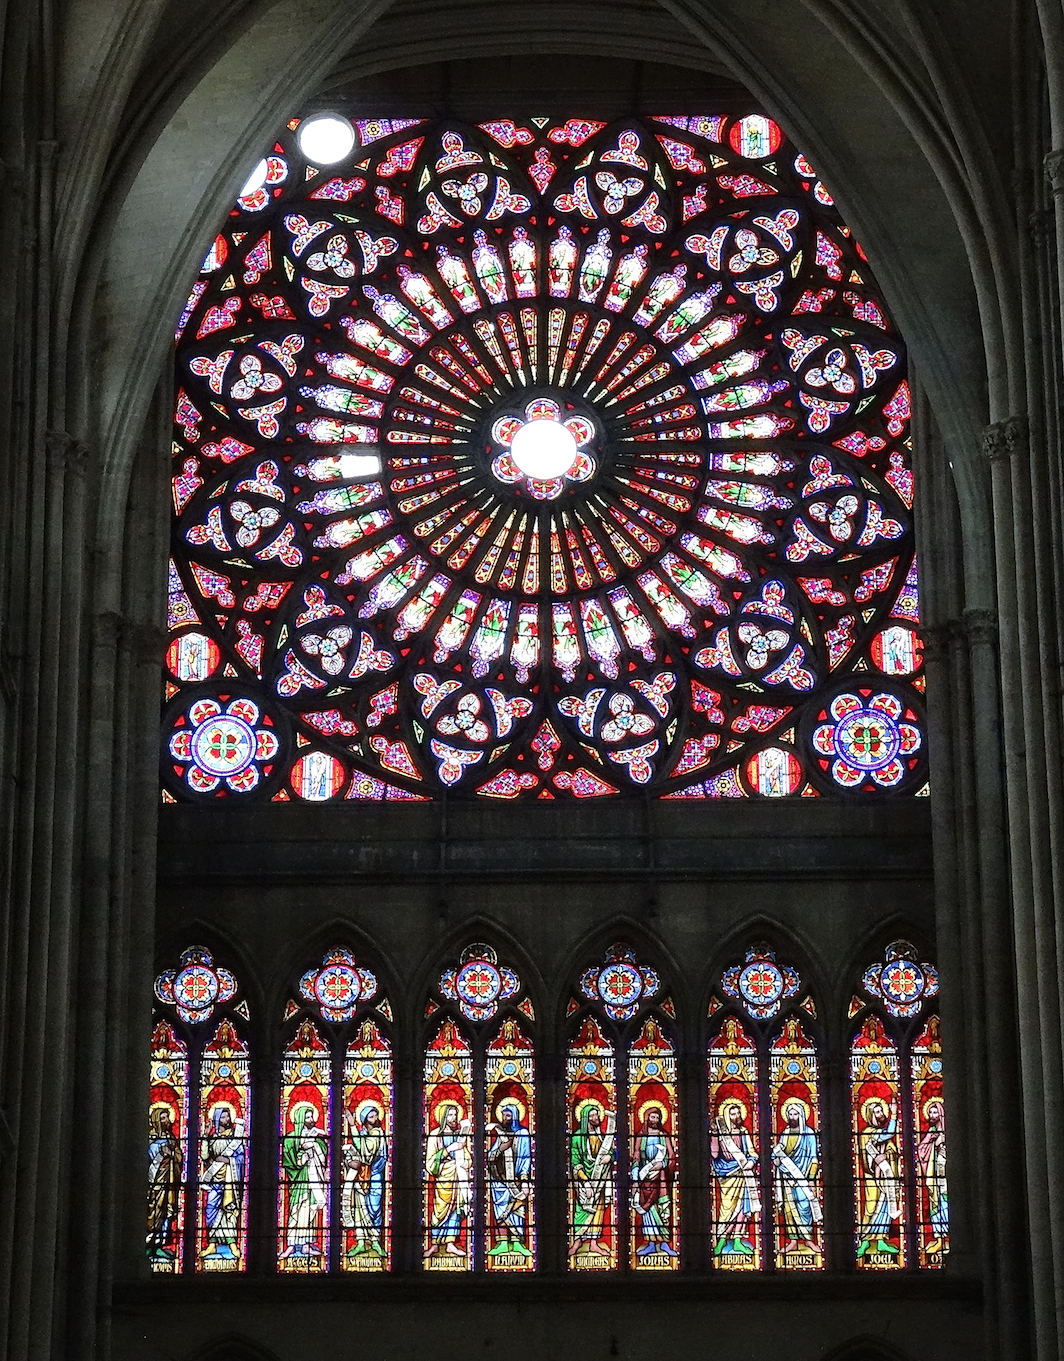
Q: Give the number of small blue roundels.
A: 12